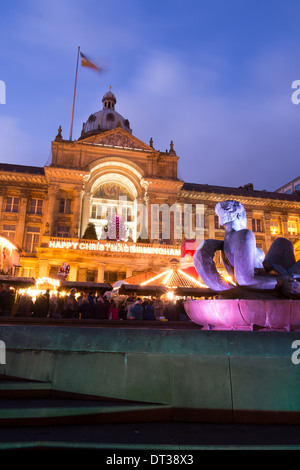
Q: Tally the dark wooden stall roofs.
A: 4